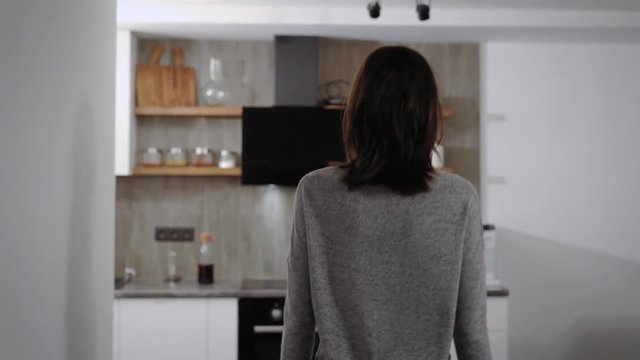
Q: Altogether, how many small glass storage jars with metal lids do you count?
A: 4